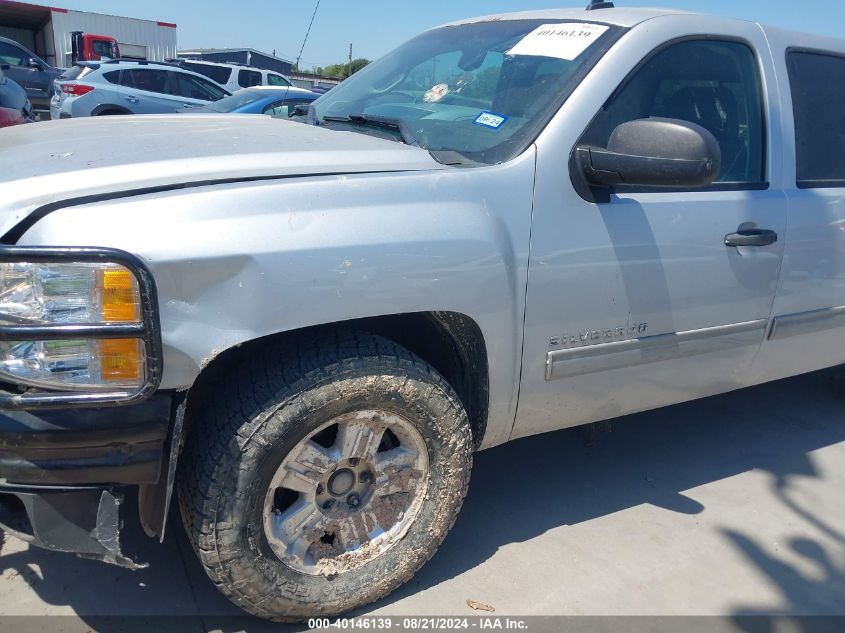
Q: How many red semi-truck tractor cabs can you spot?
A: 1